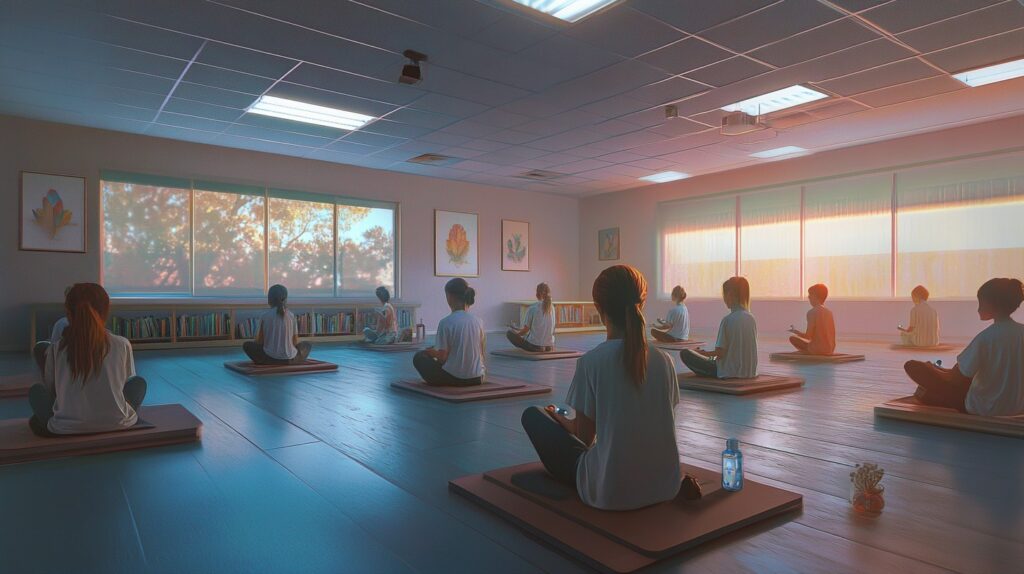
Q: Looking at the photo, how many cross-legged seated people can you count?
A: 12